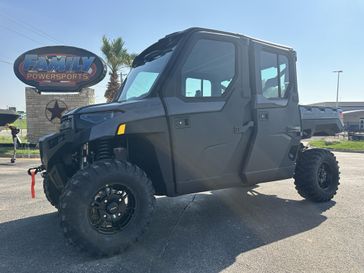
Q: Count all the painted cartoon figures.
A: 0